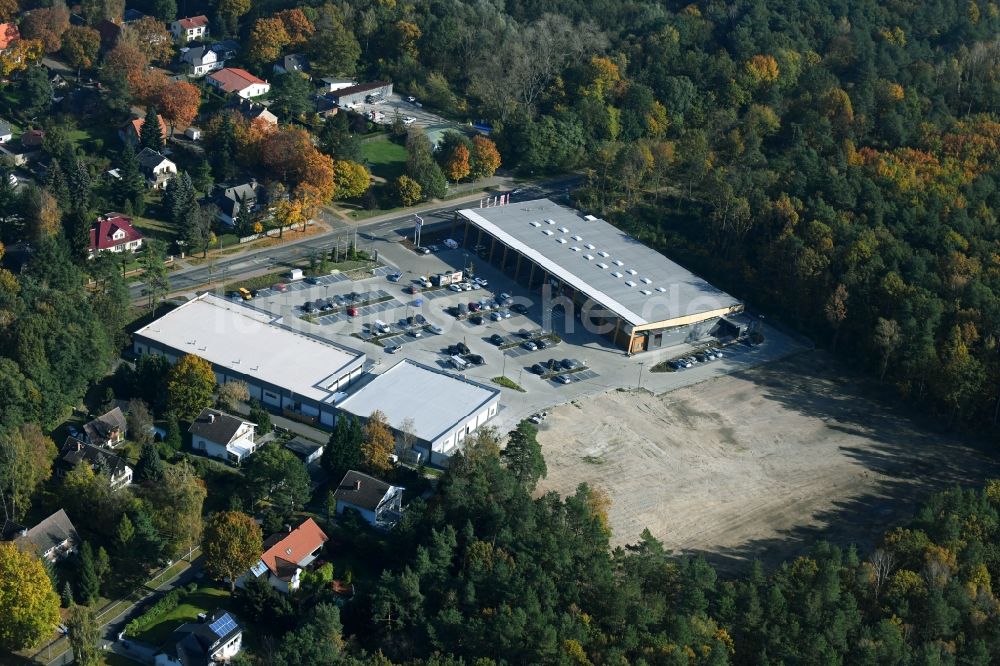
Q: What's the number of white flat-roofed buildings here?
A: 2